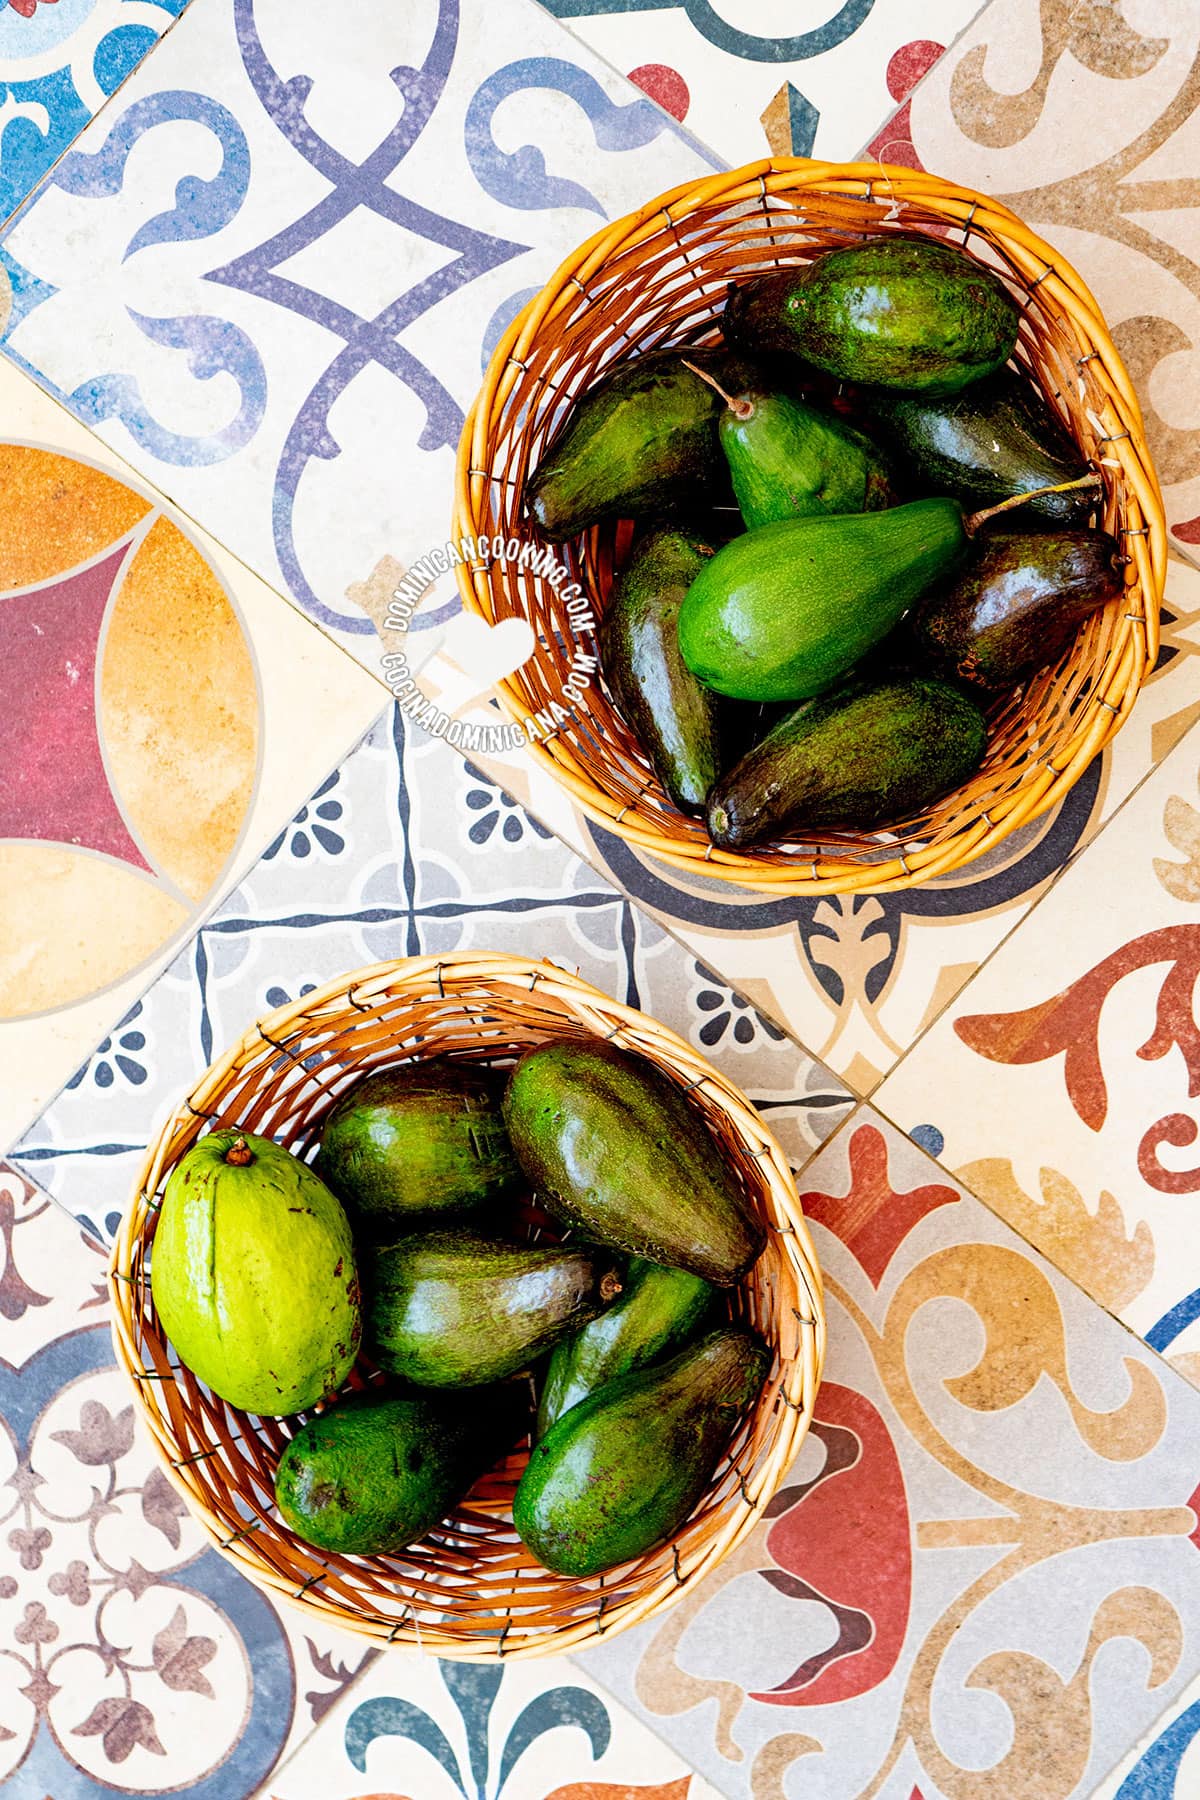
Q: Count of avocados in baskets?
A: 15